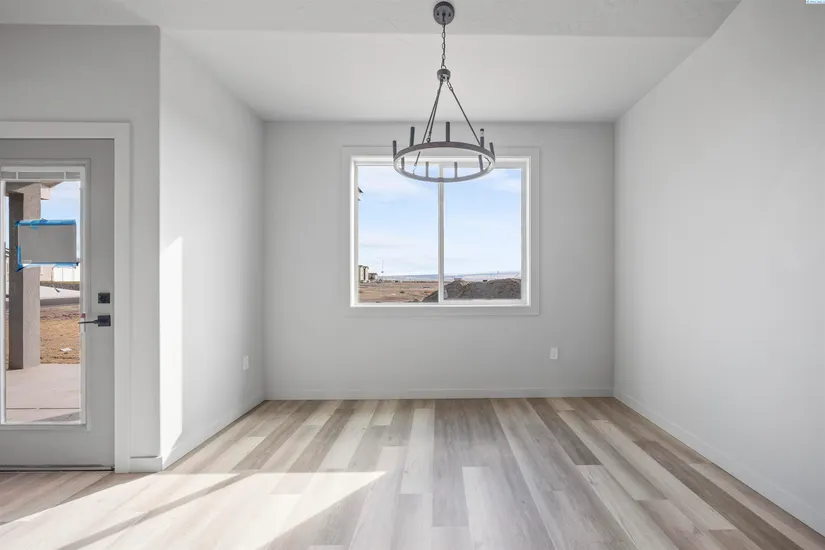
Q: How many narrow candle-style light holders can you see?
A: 9